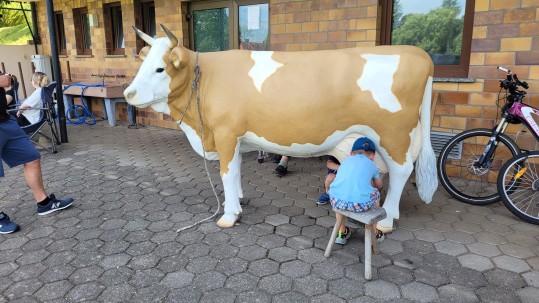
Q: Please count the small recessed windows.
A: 4